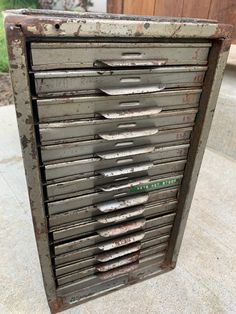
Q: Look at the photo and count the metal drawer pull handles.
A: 14